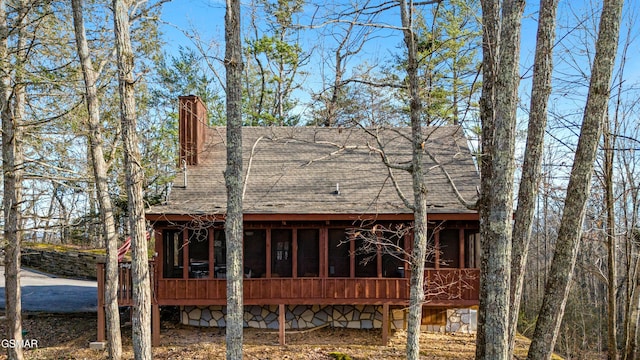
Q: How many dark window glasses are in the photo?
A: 12